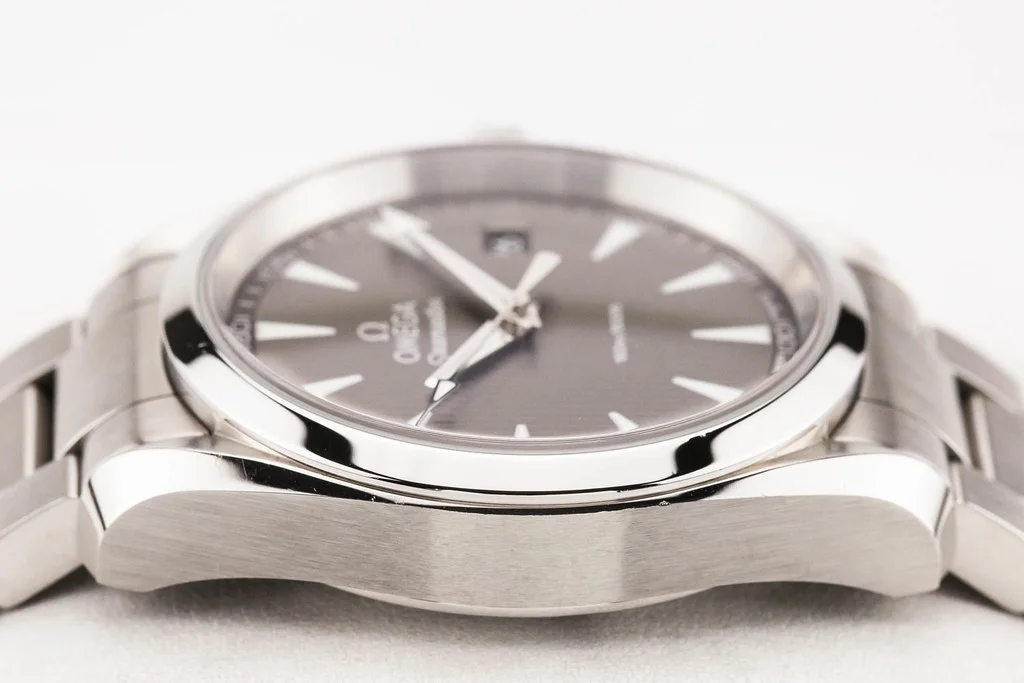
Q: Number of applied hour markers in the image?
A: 11